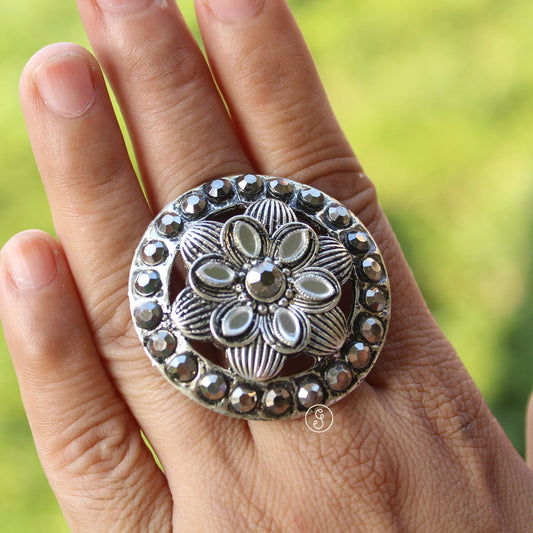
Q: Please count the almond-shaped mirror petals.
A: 6